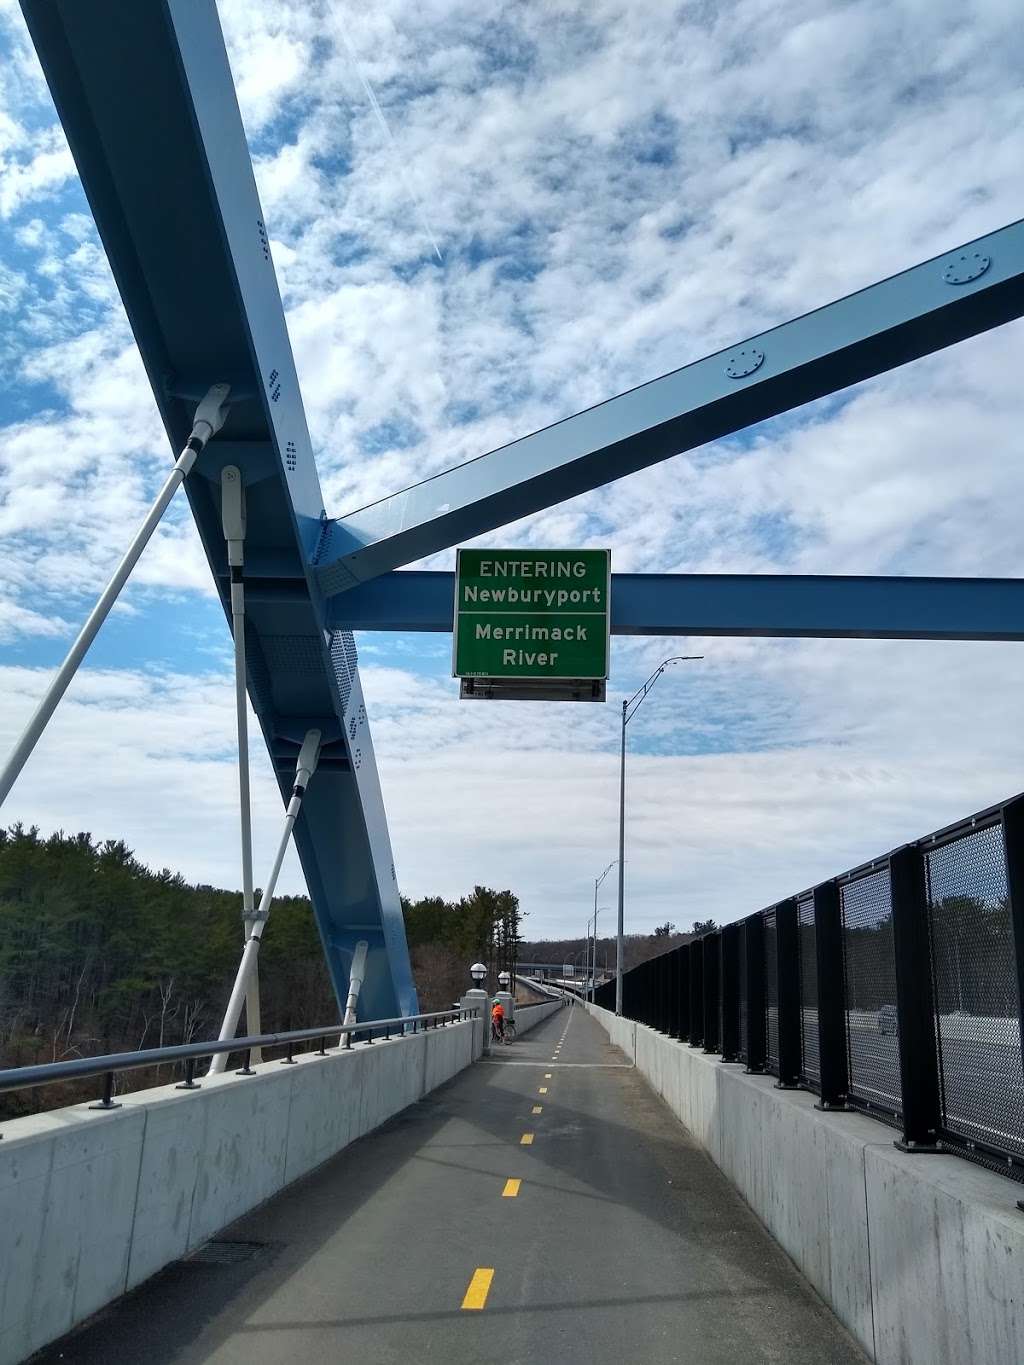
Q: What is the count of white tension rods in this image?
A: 4